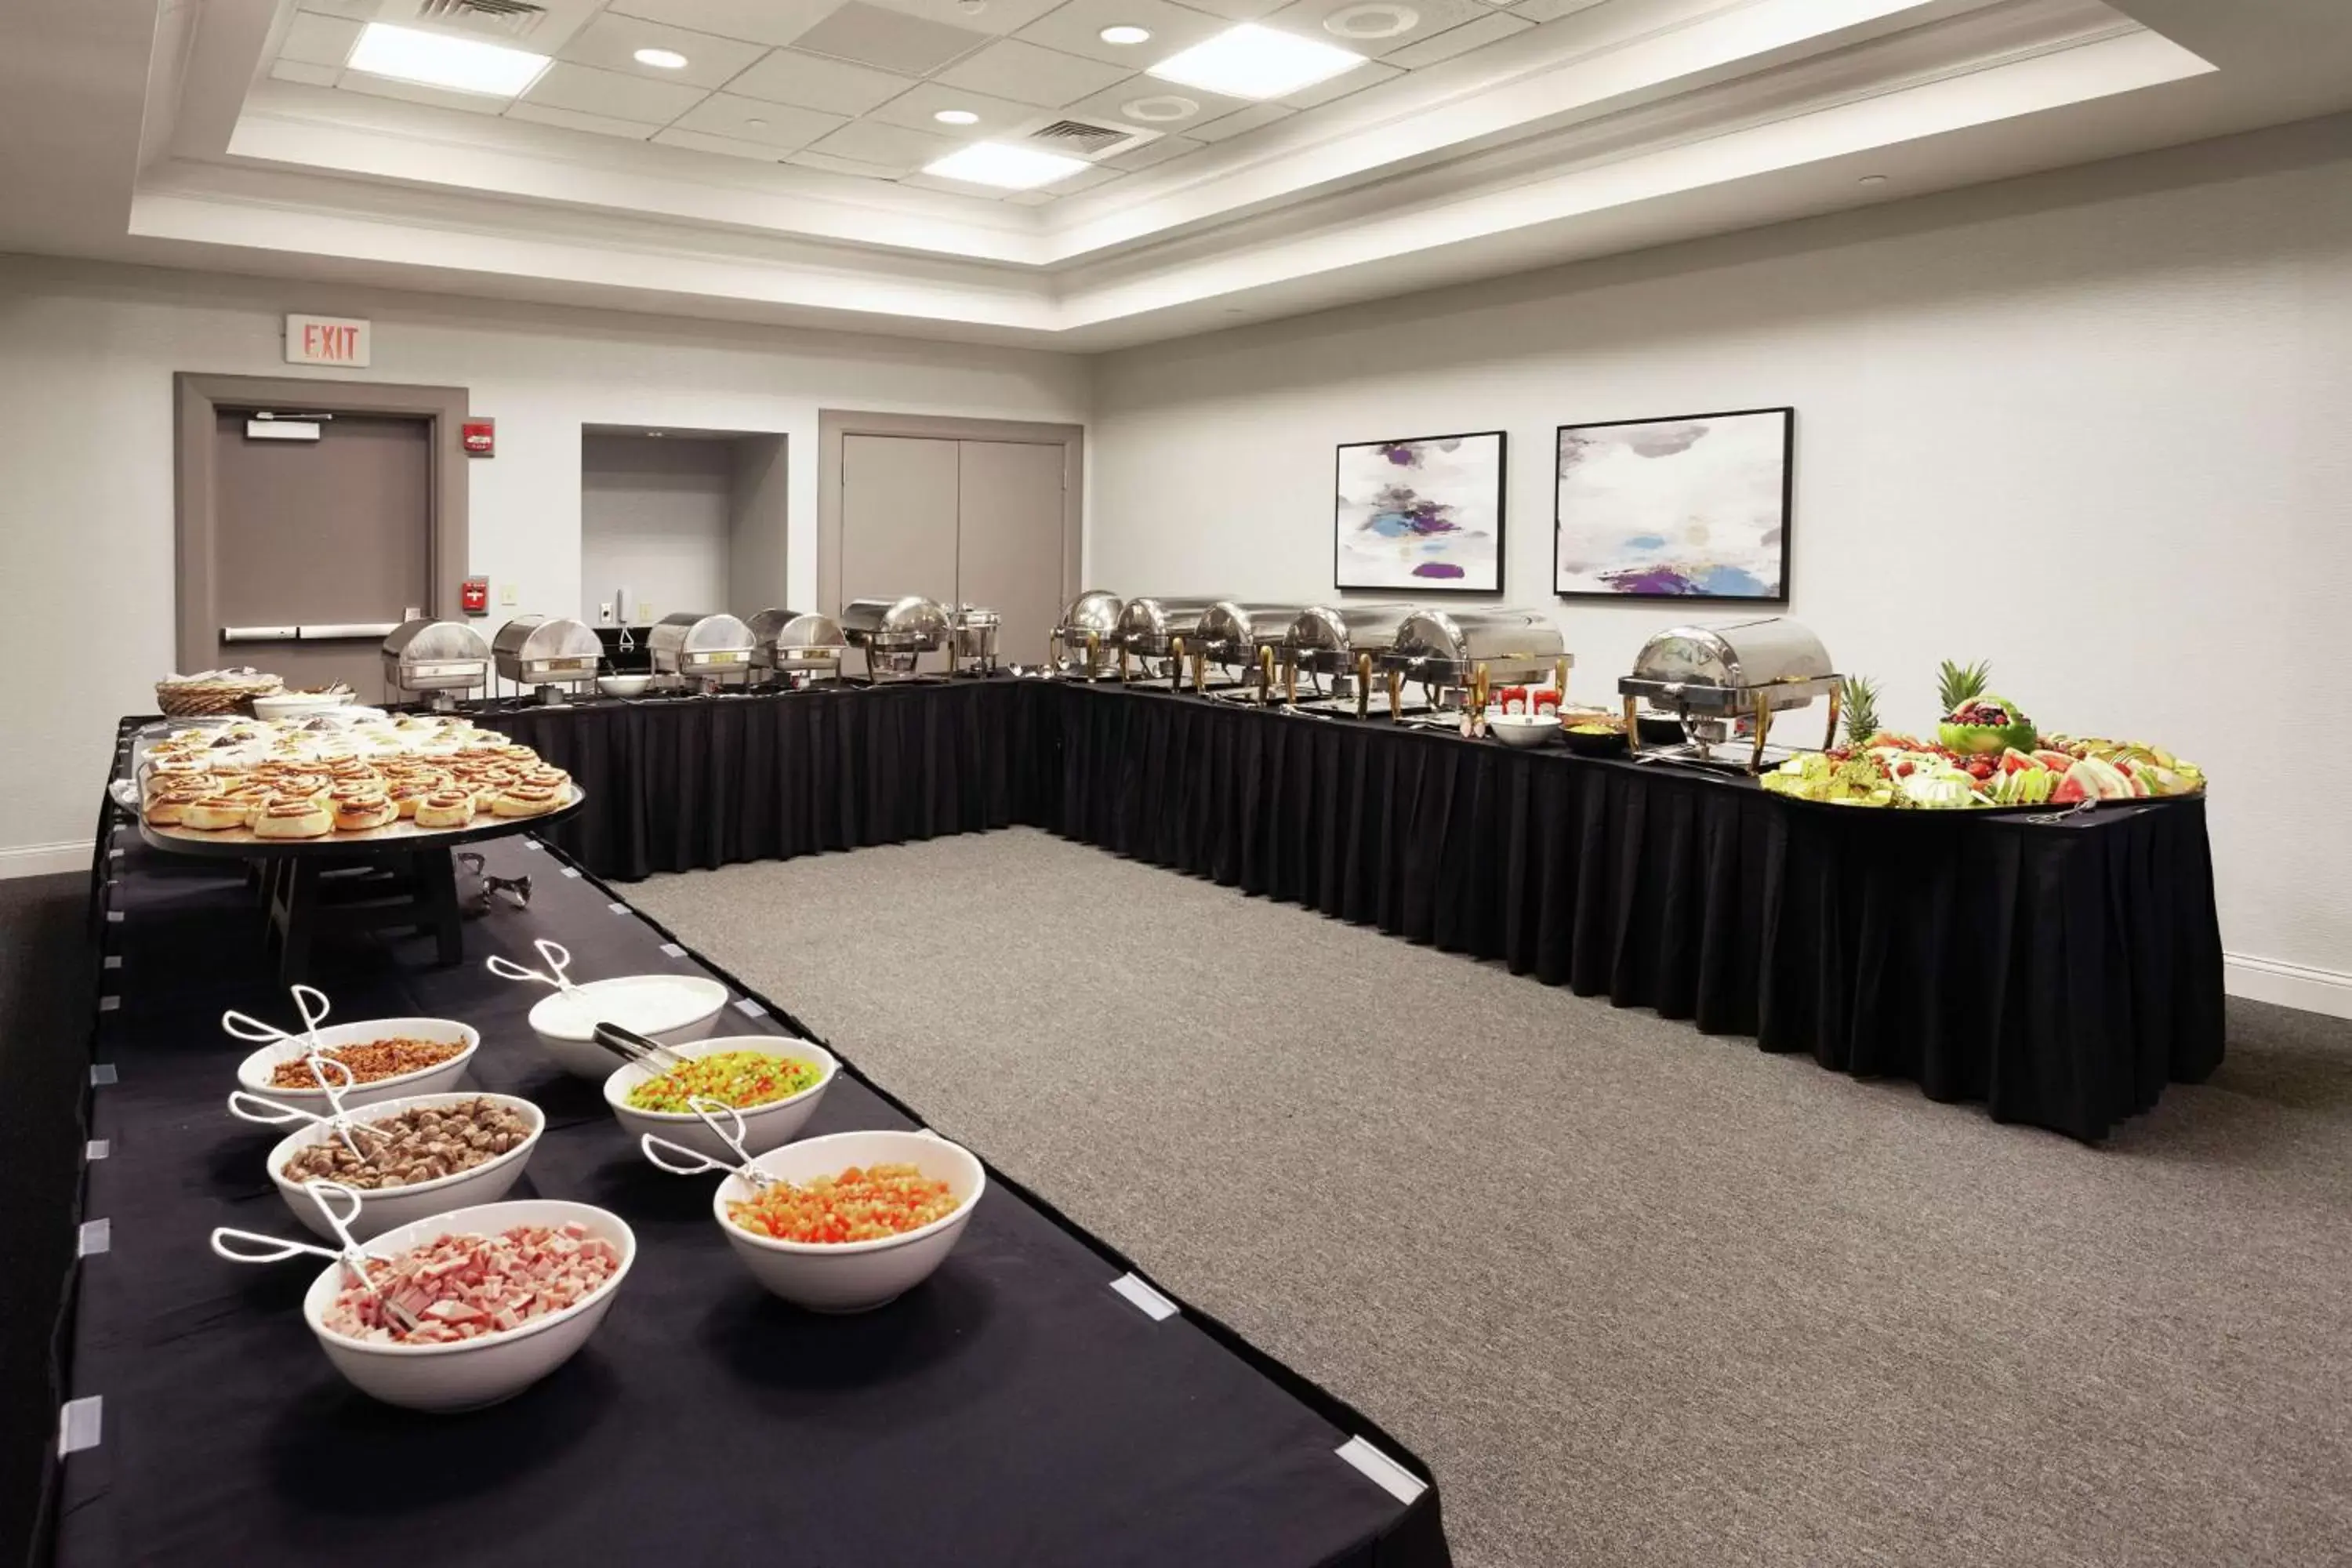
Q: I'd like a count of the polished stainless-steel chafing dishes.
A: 12